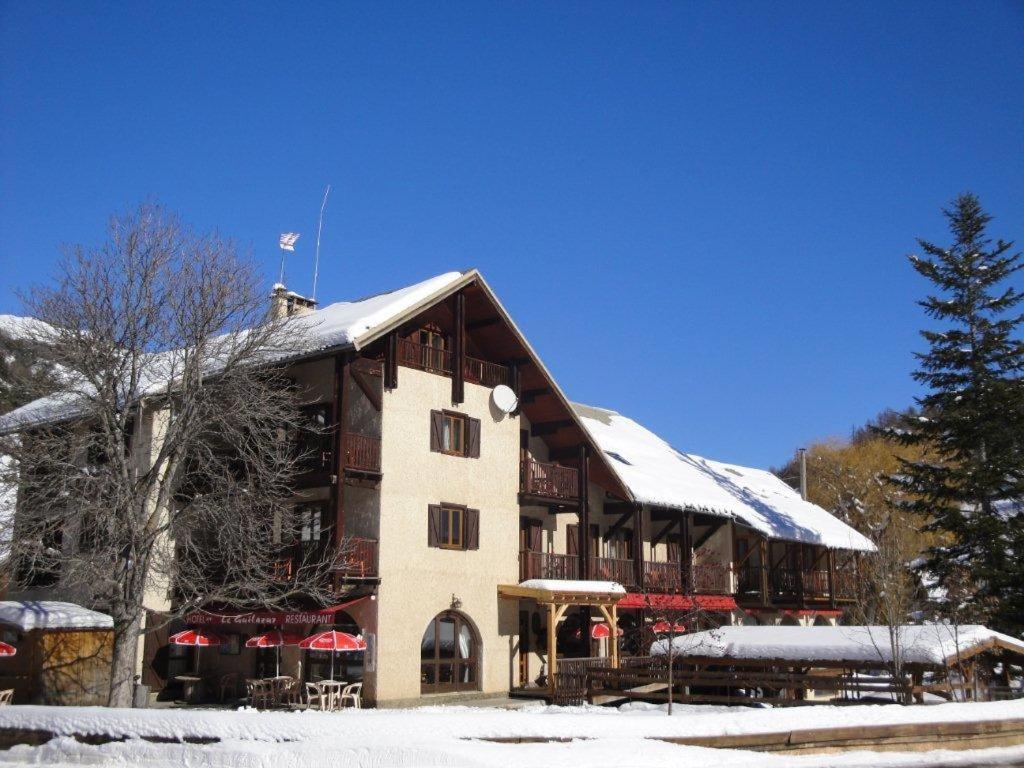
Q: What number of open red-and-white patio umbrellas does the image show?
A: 6